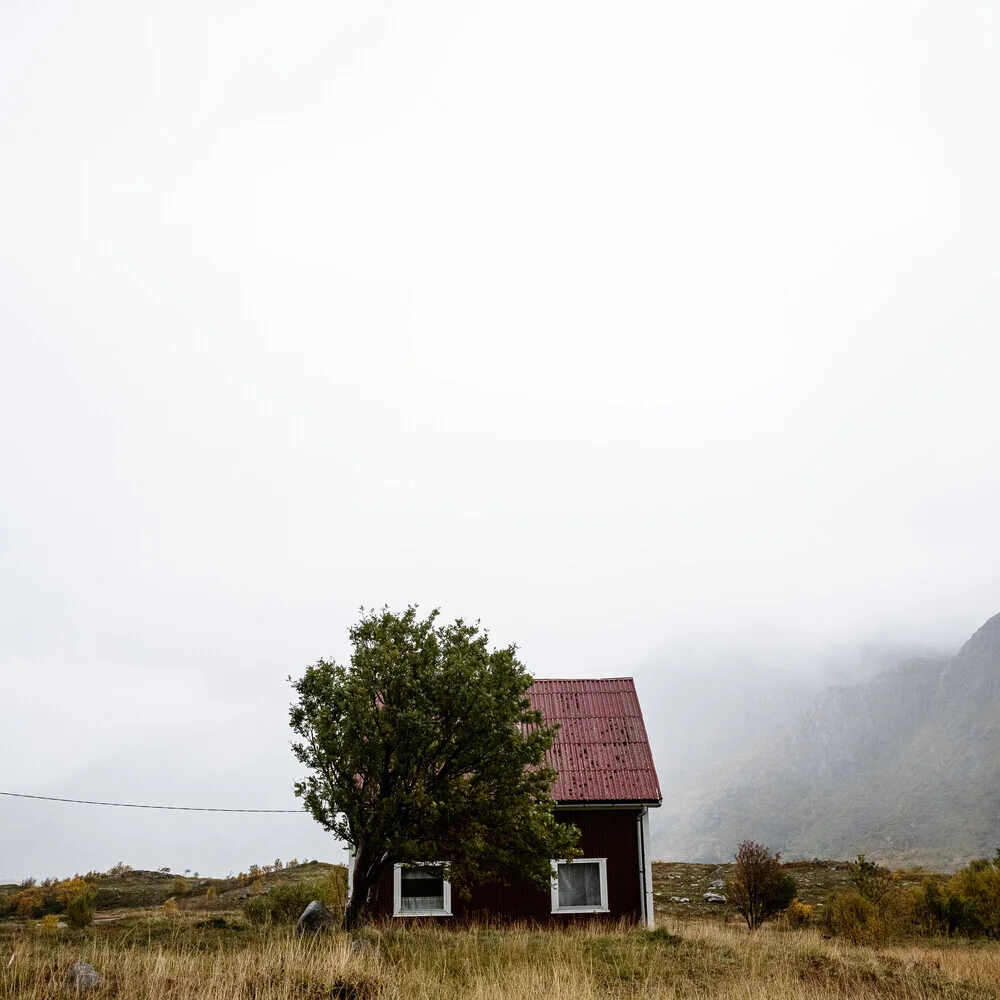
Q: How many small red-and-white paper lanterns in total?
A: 0